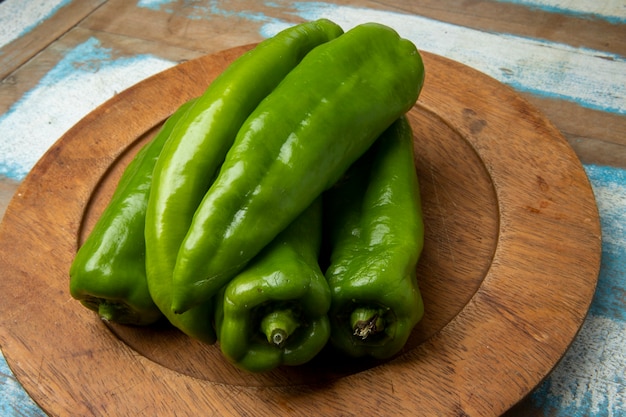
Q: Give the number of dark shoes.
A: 0